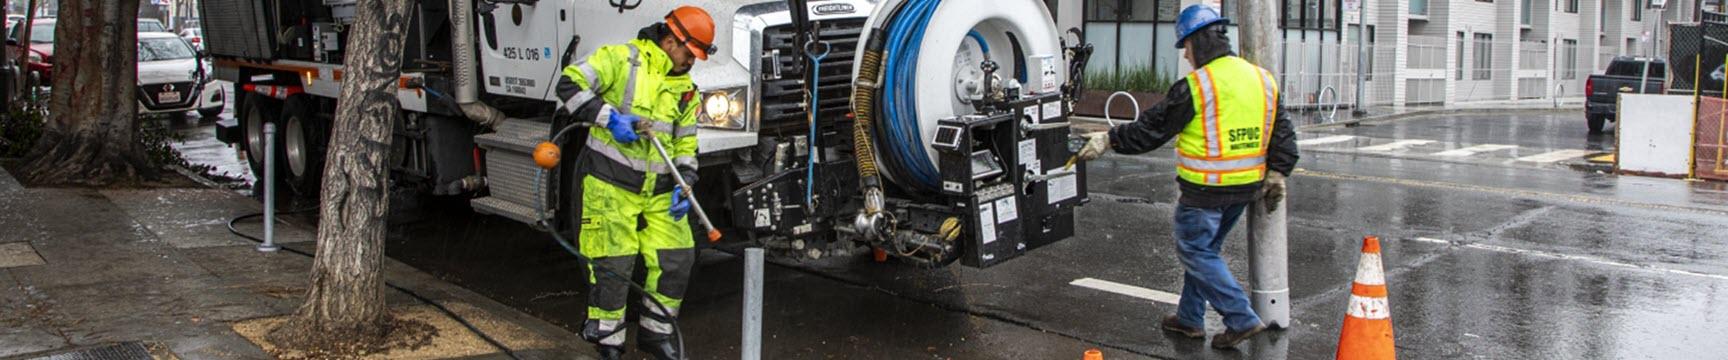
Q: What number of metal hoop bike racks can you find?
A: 3